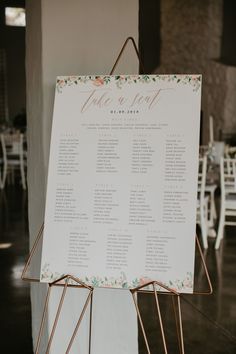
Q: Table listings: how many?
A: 11